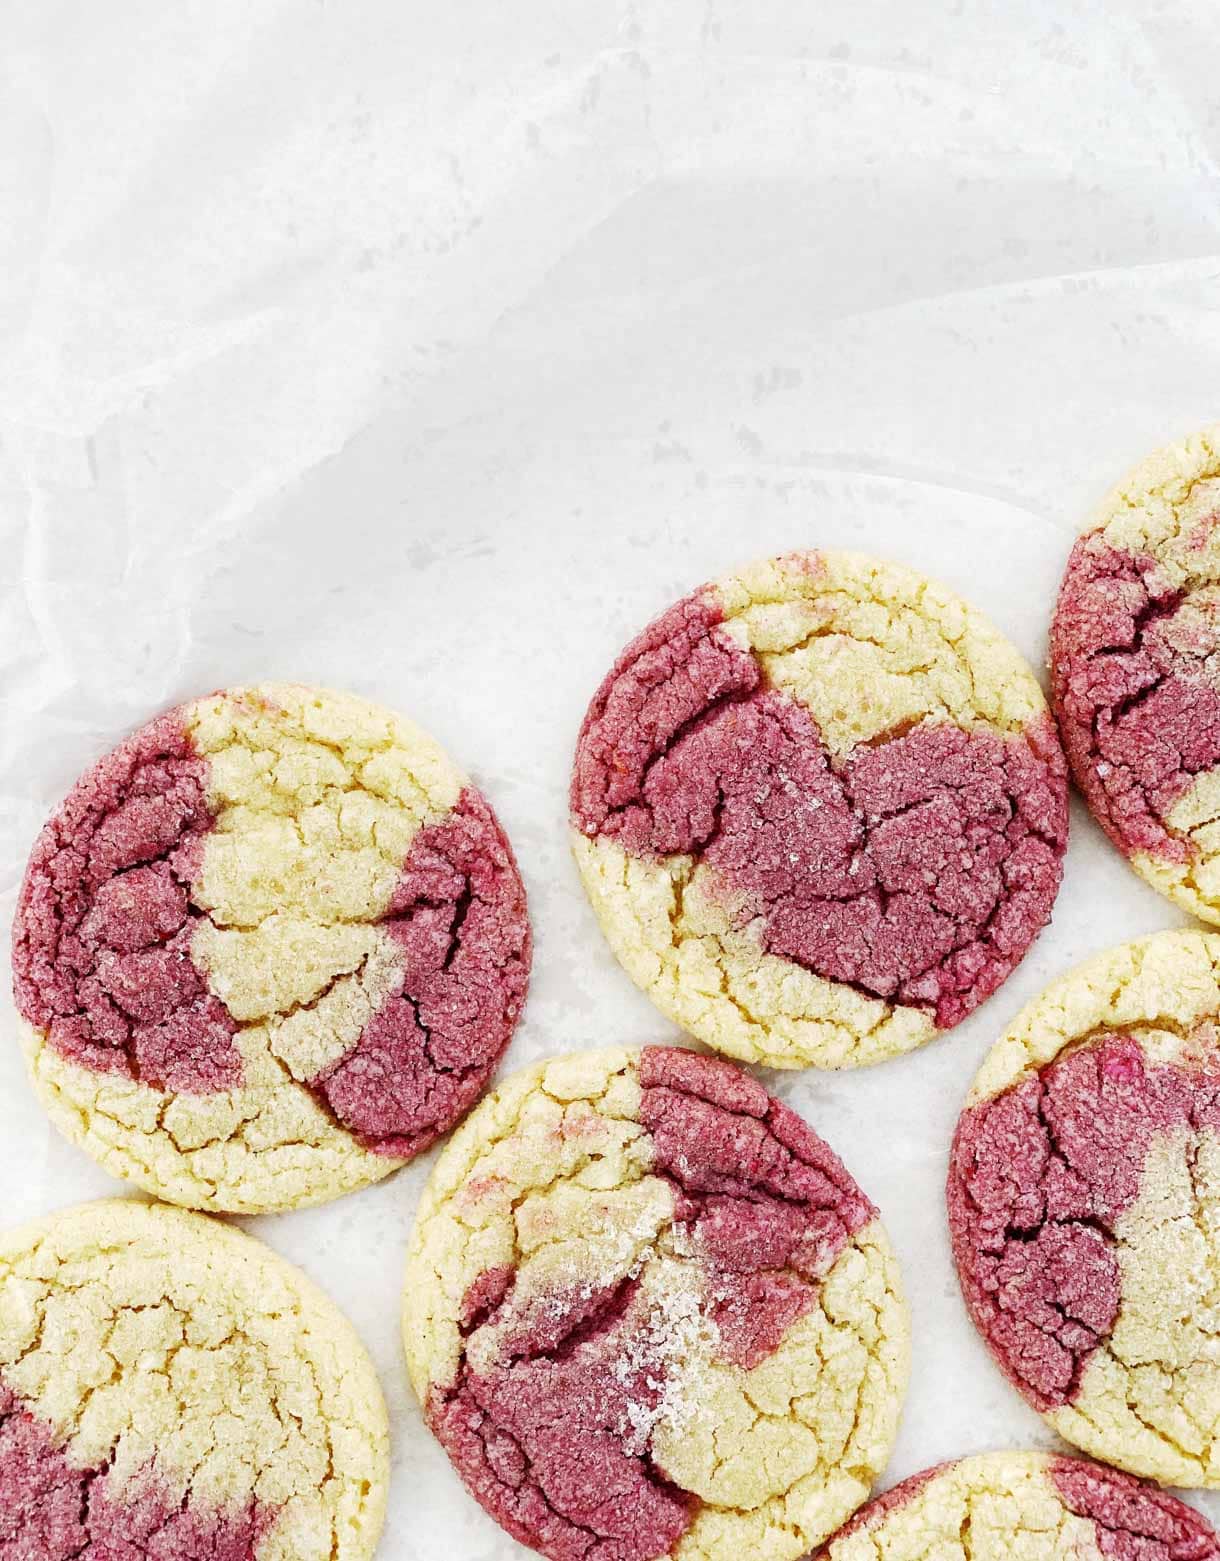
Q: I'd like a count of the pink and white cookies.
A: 7